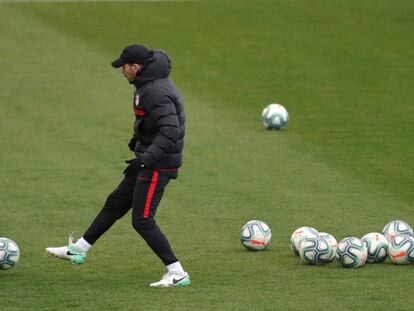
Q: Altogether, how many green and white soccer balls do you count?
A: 10